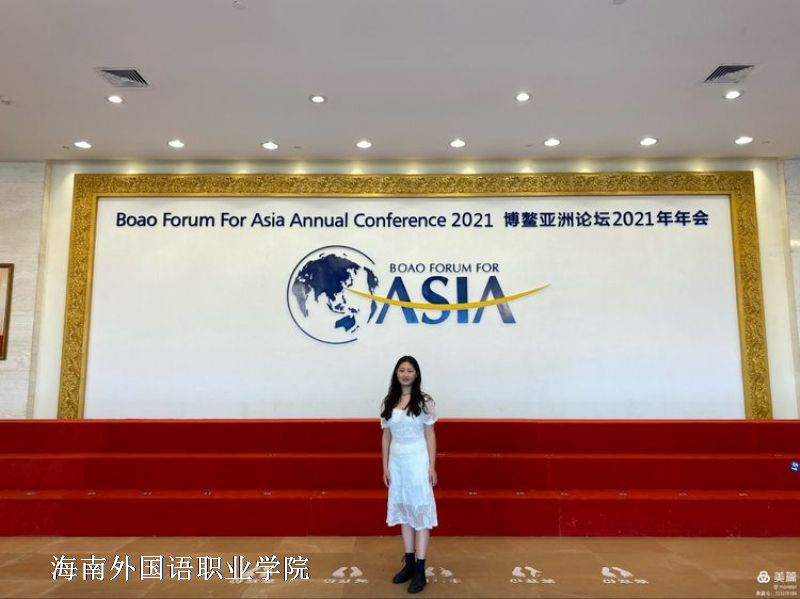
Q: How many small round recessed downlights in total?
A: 12